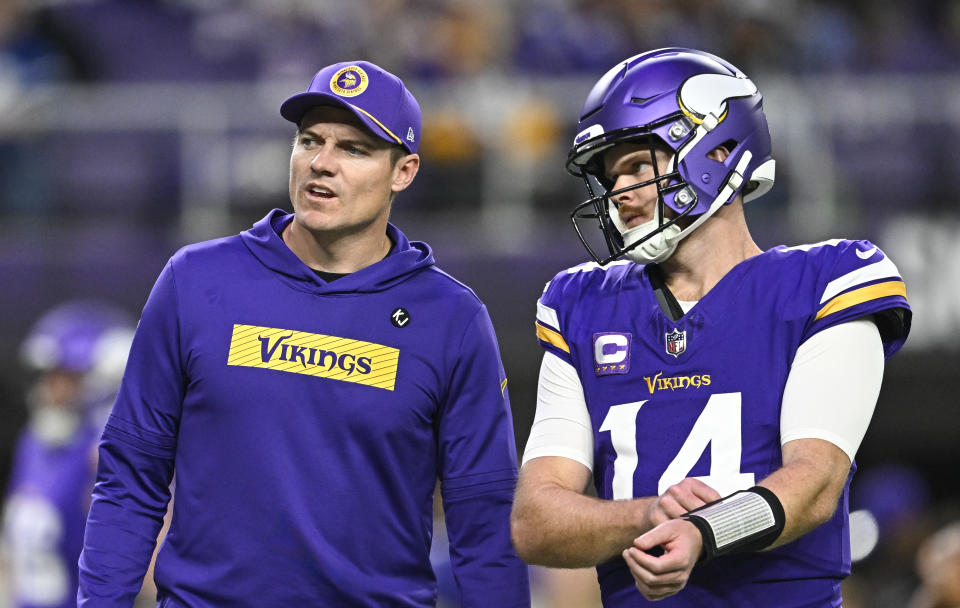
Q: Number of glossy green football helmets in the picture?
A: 0